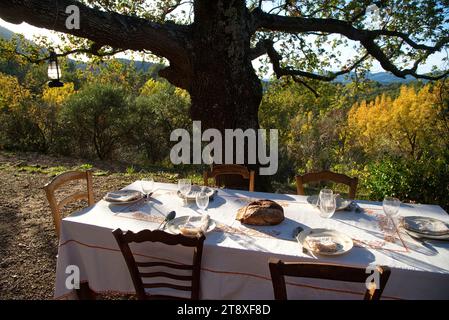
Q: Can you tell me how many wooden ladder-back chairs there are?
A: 5